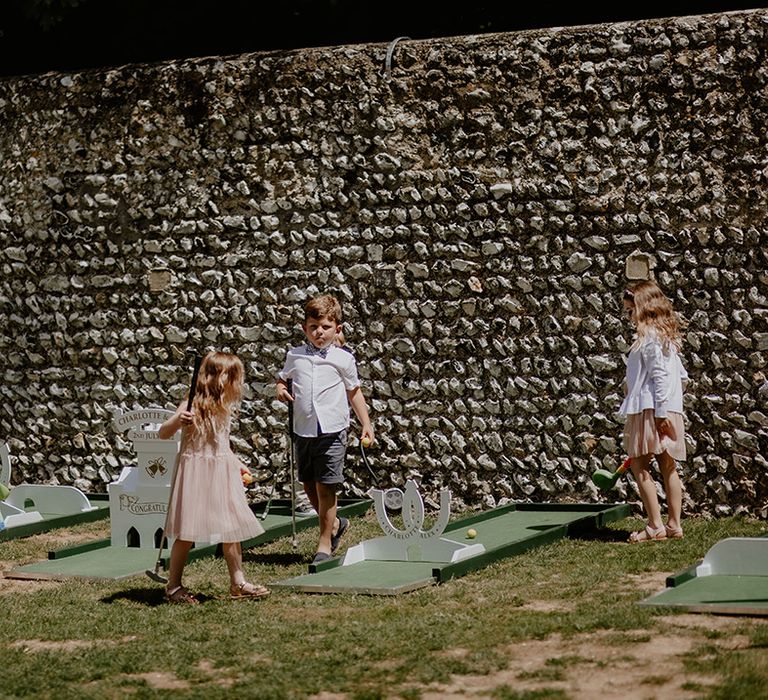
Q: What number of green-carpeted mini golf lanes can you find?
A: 4